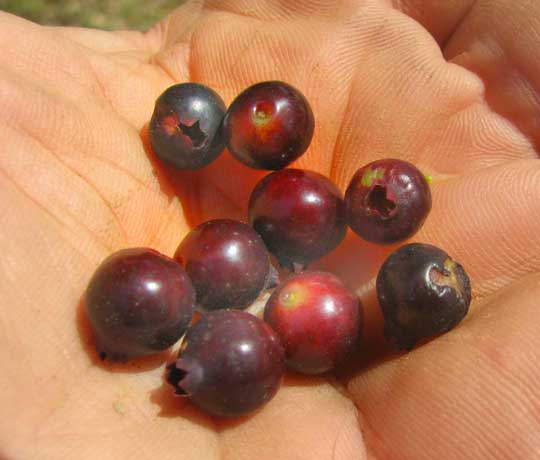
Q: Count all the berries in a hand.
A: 9